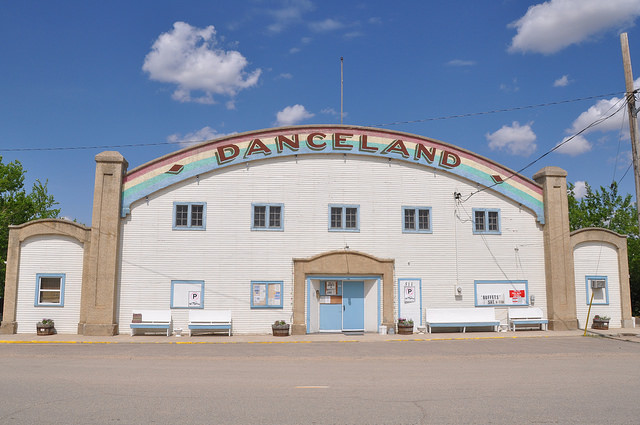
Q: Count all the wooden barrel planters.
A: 4